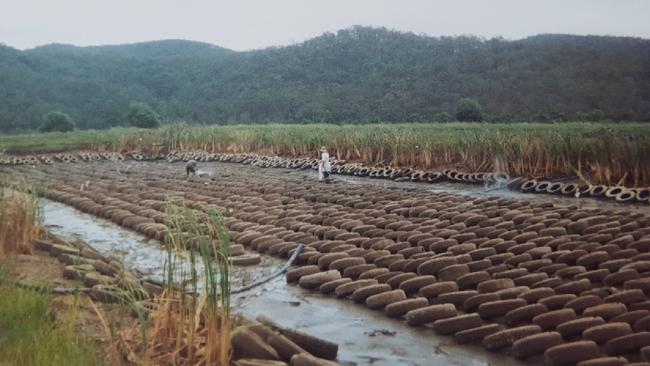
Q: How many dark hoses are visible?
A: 1